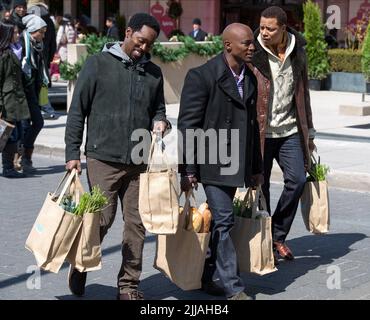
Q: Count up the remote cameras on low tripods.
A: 0